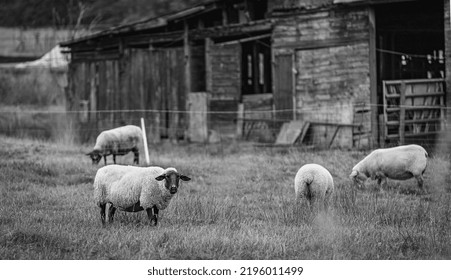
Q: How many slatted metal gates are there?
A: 1